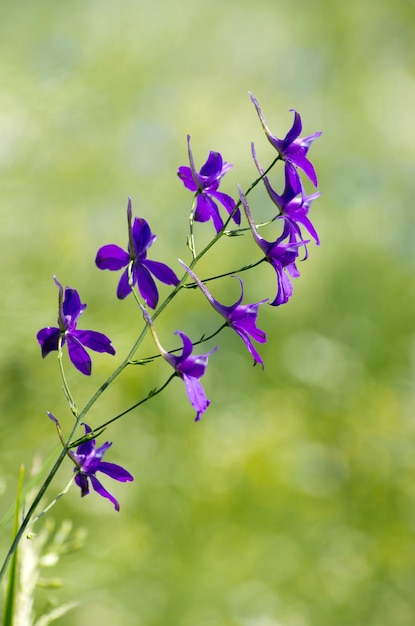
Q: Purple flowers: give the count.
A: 9